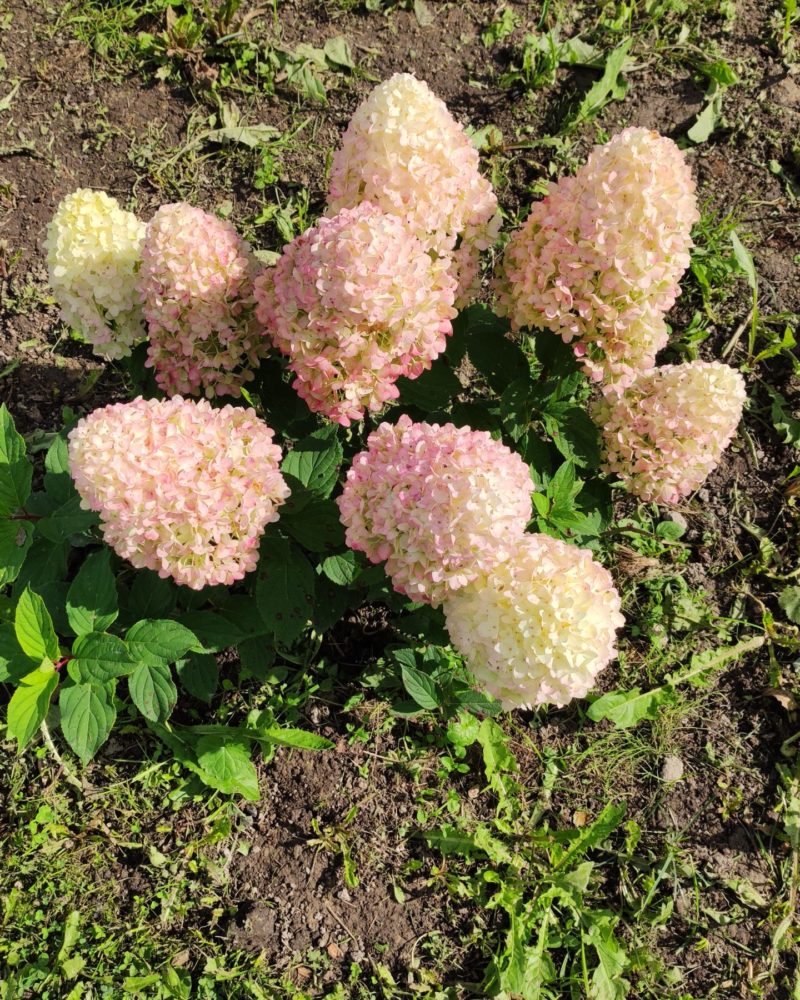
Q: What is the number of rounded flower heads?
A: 9